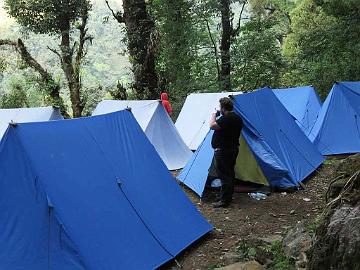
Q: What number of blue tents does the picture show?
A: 4